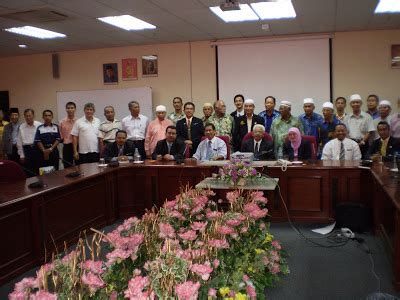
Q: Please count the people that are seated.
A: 7